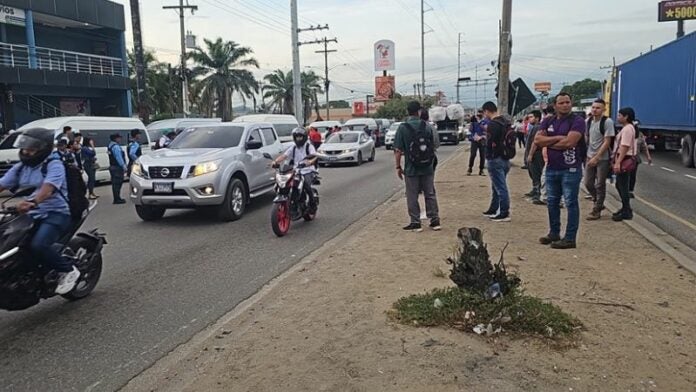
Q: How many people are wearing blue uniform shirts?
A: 2